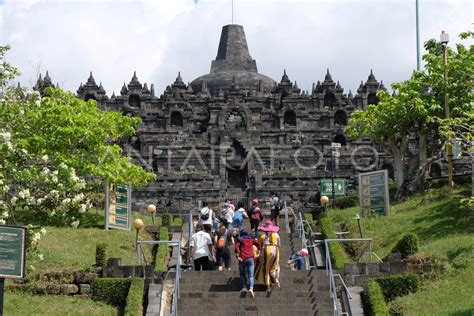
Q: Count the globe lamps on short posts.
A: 3